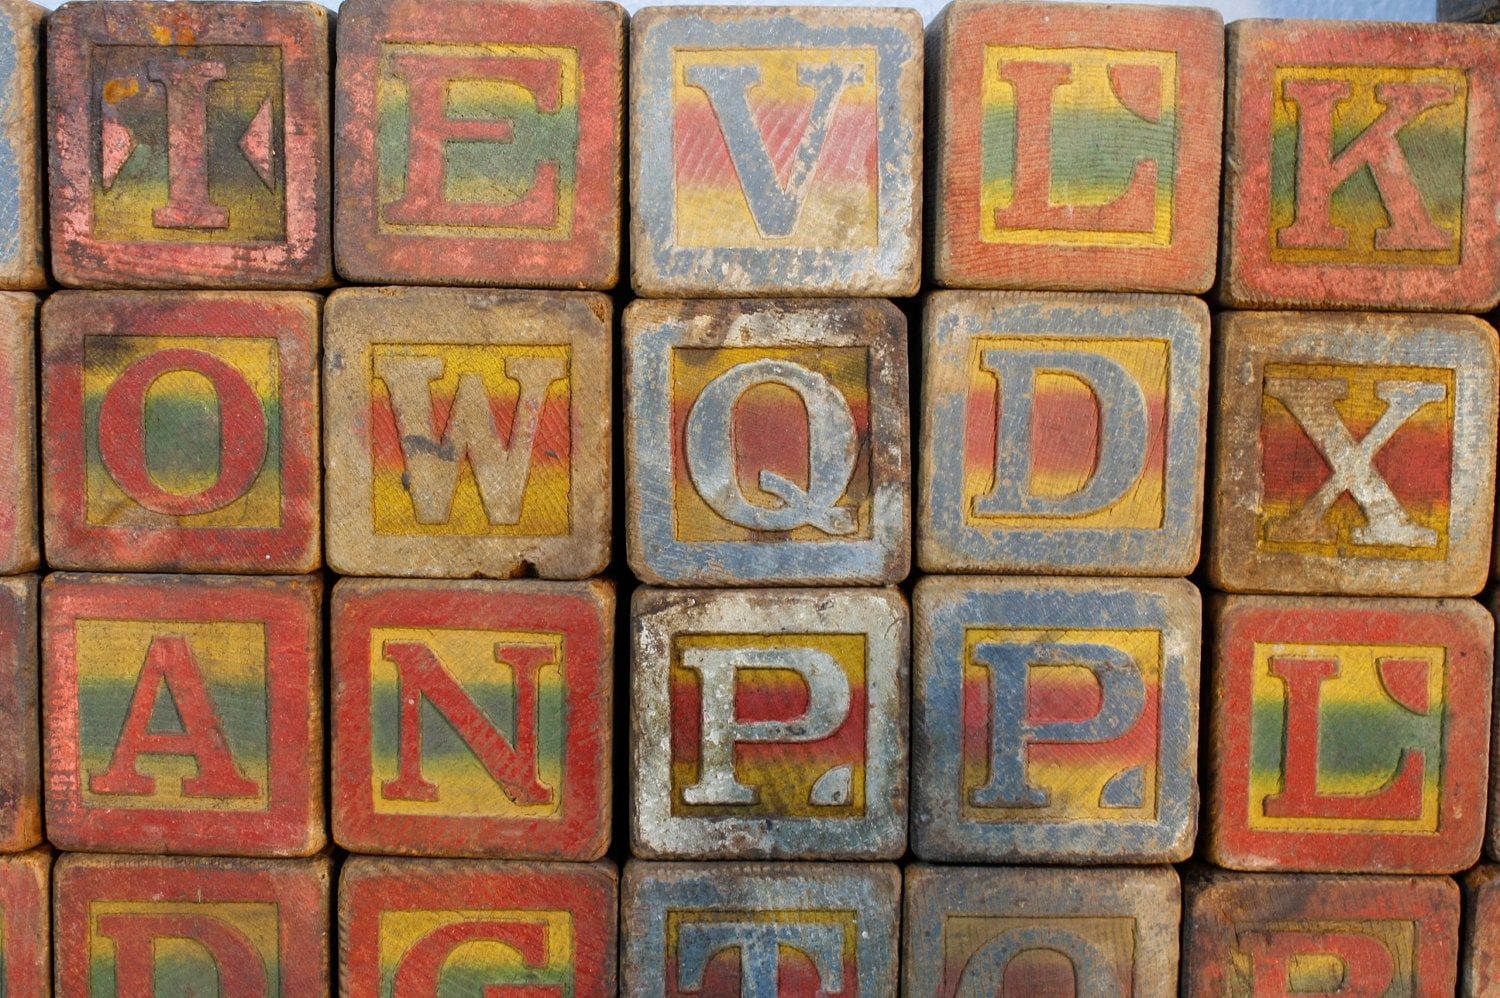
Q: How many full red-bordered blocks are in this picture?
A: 8